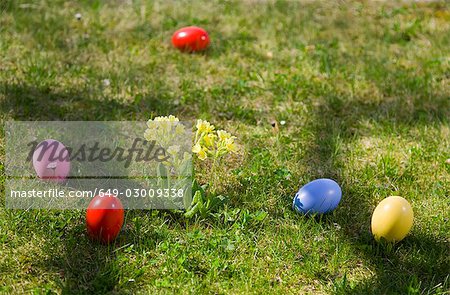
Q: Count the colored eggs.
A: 5